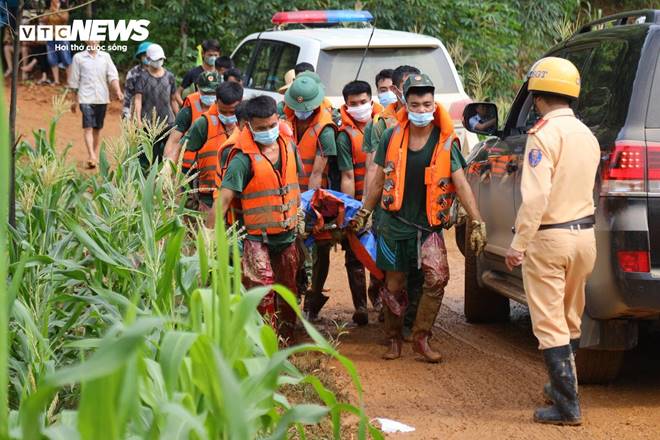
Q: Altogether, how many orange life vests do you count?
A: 8